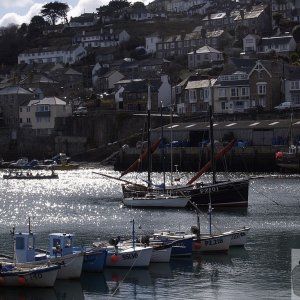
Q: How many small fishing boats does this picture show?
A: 8